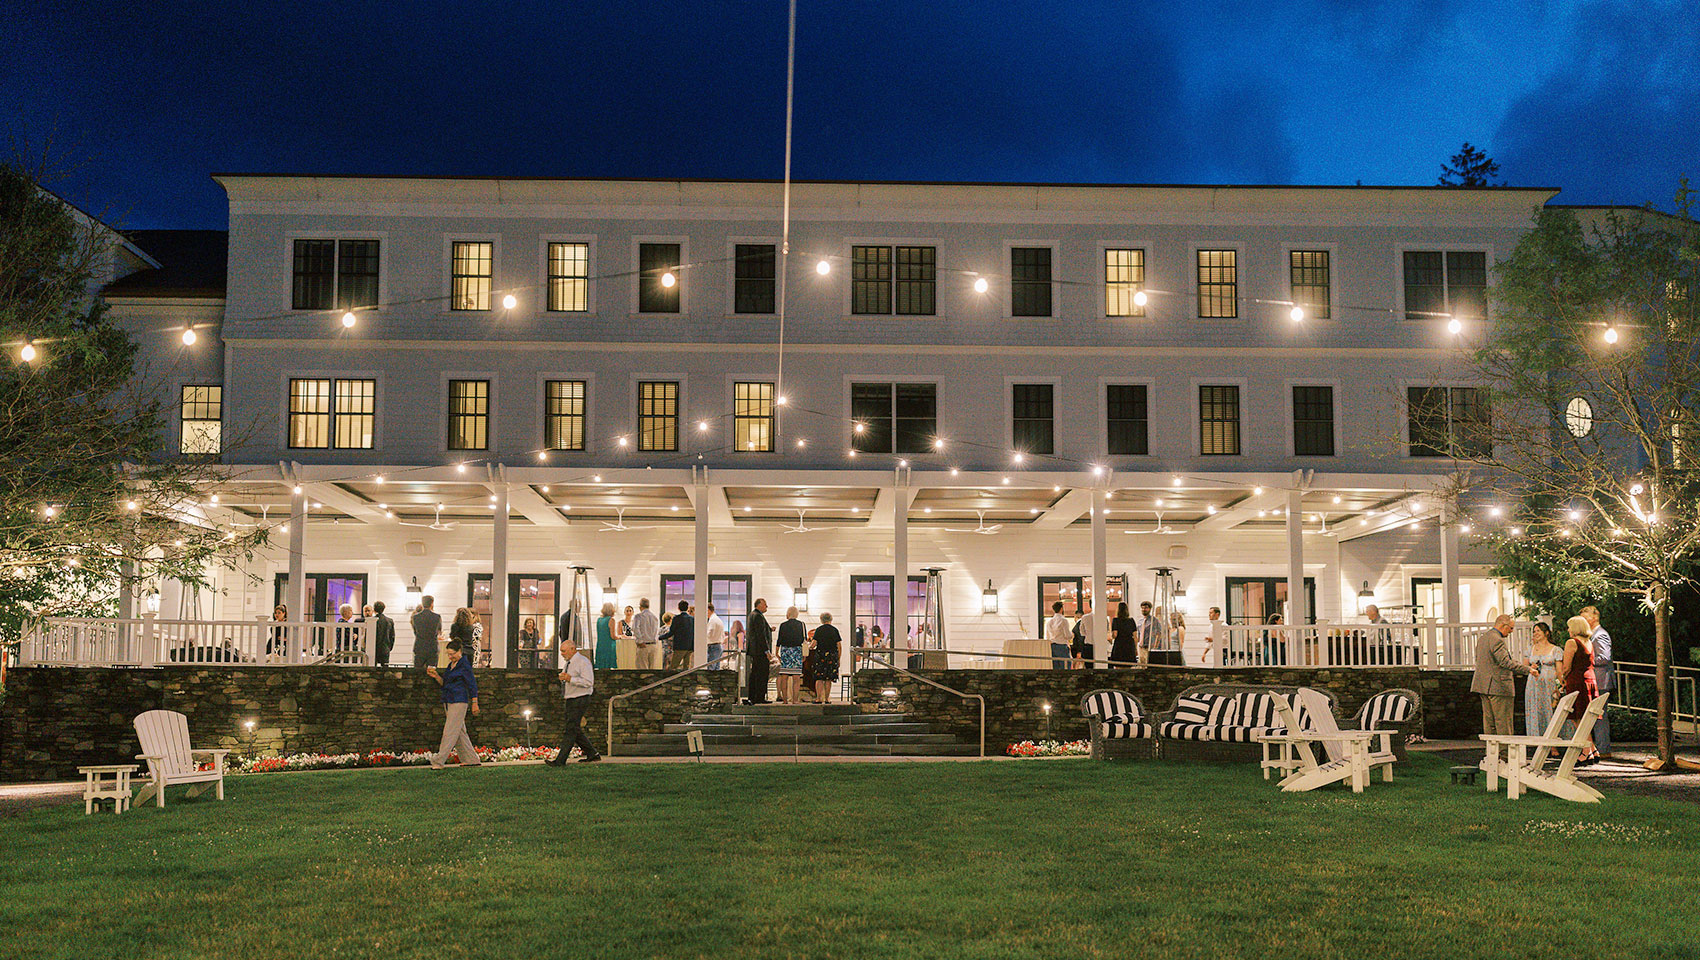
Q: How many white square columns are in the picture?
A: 8